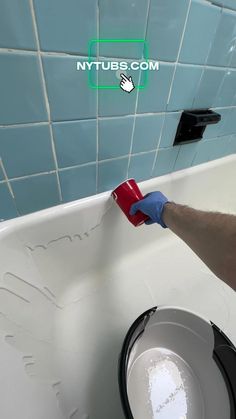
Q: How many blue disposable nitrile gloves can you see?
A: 1